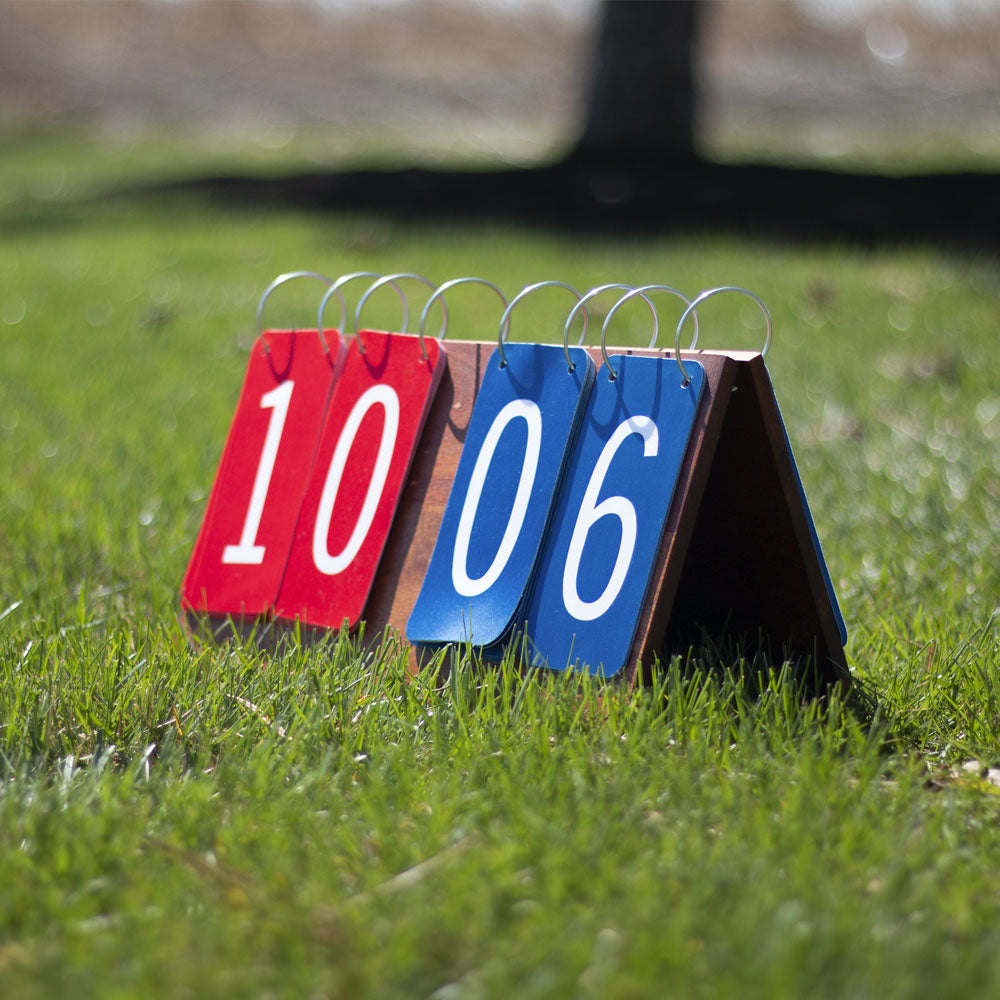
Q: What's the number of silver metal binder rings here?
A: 8